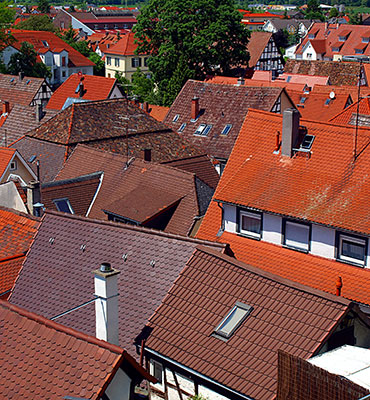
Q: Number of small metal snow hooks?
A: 4